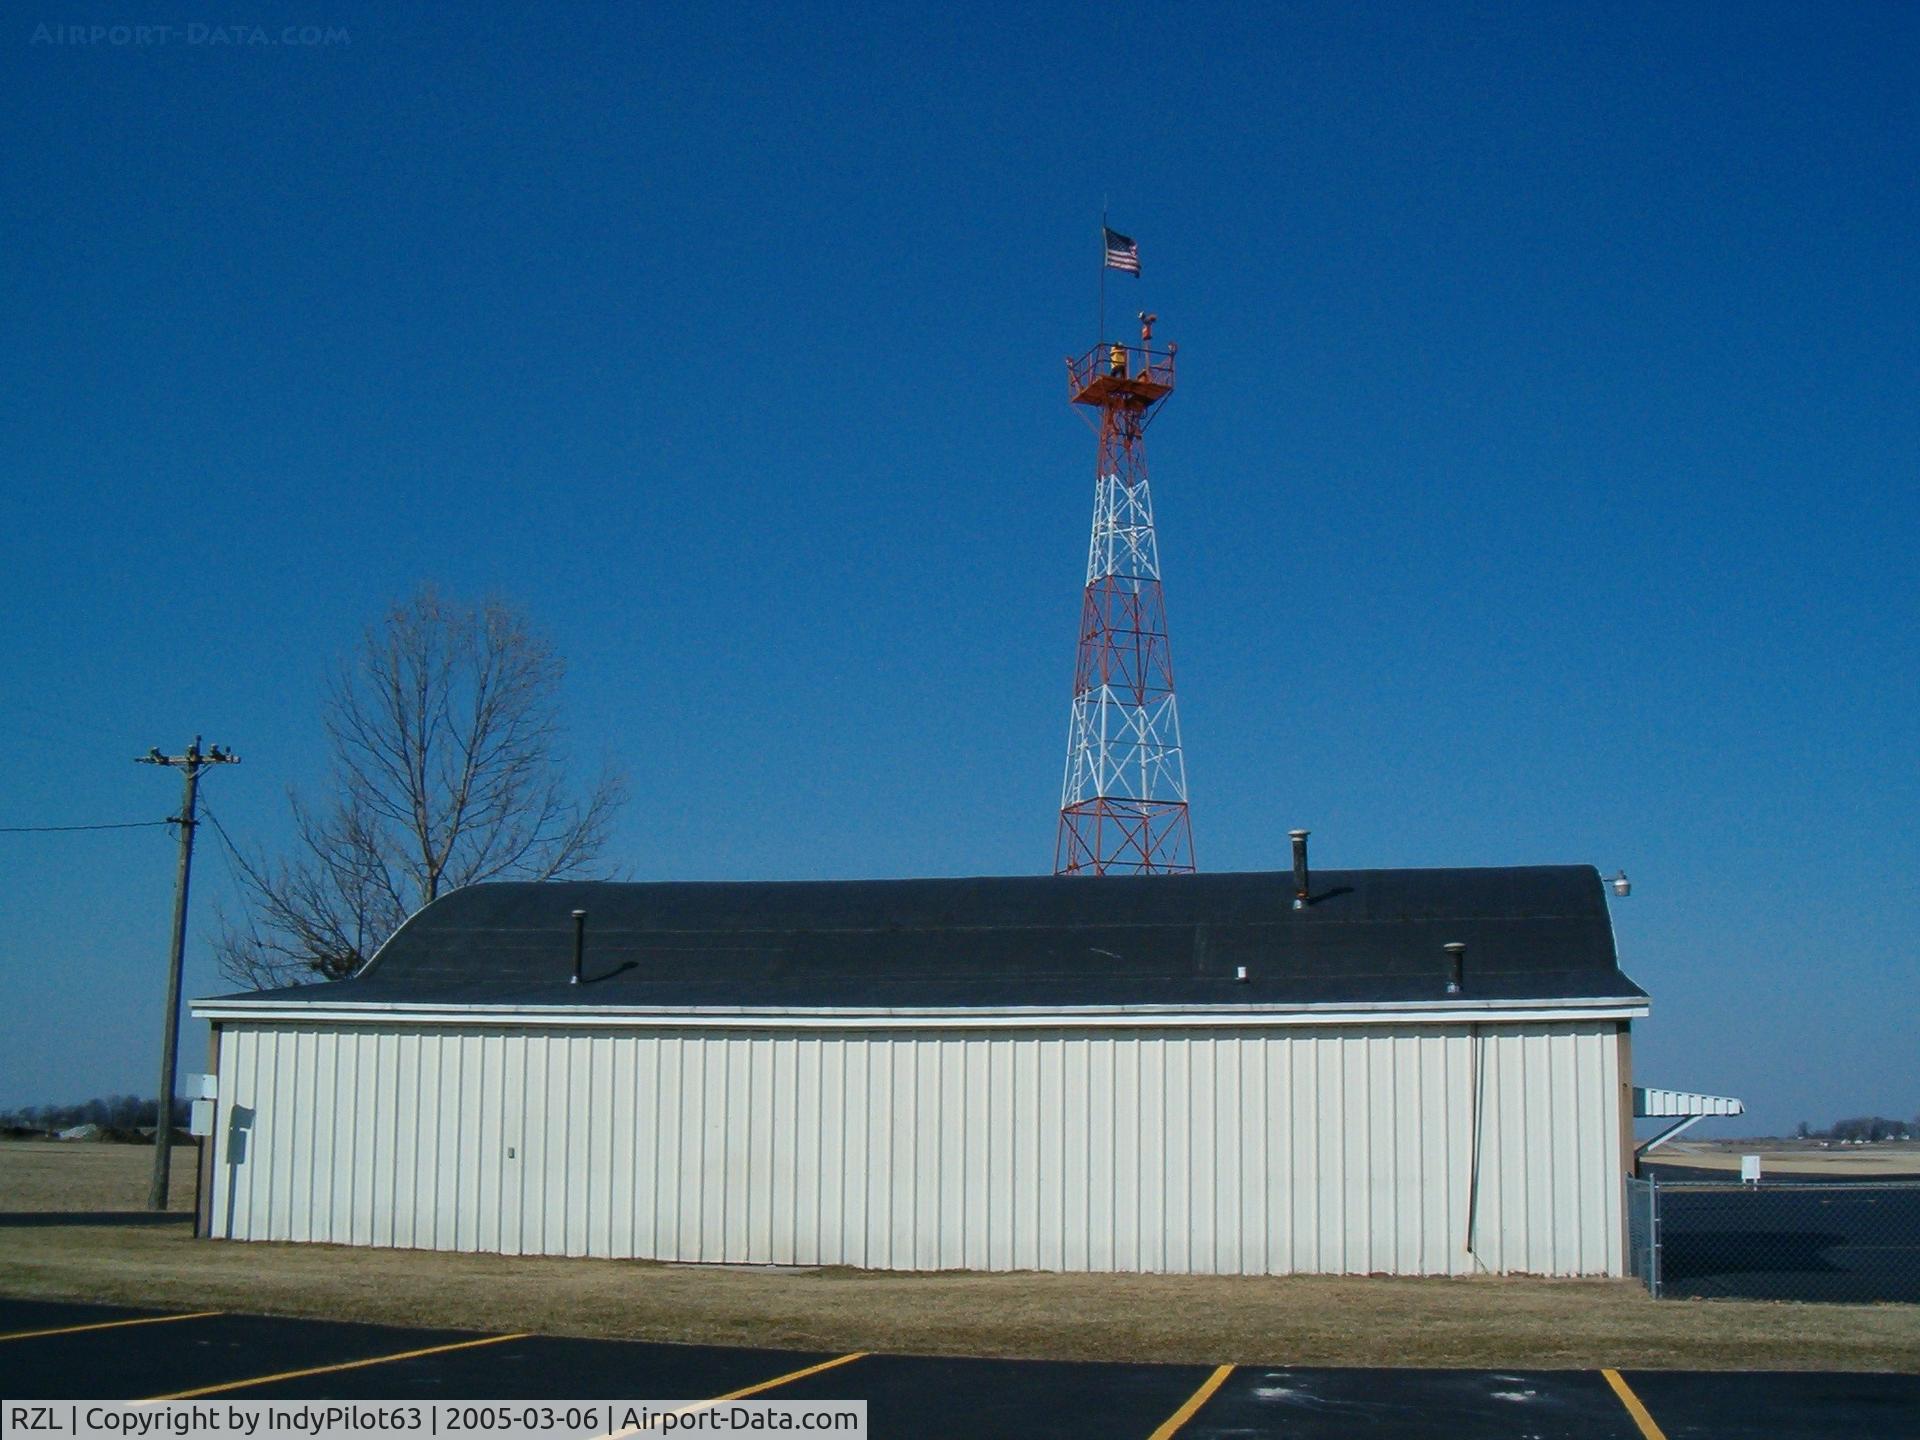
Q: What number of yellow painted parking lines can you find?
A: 5